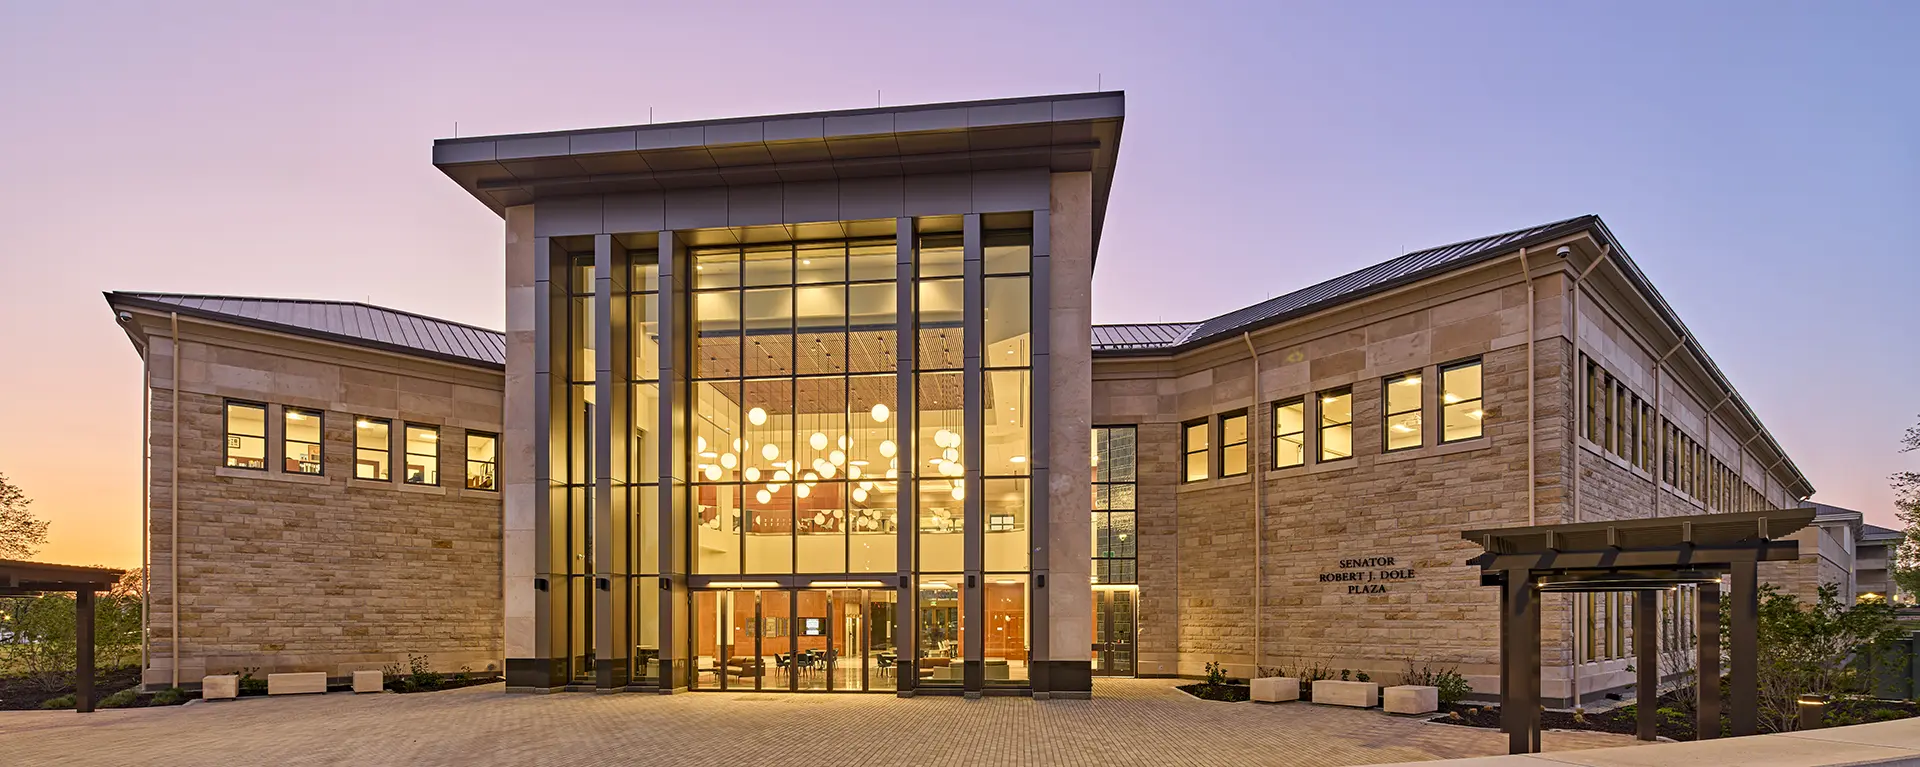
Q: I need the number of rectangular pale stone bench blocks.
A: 6